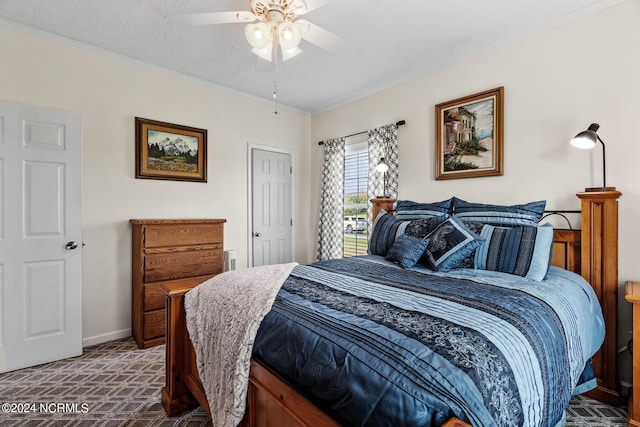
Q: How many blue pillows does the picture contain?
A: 6